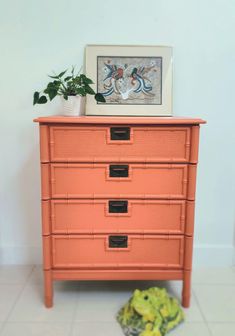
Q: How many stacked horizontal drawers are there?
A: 4